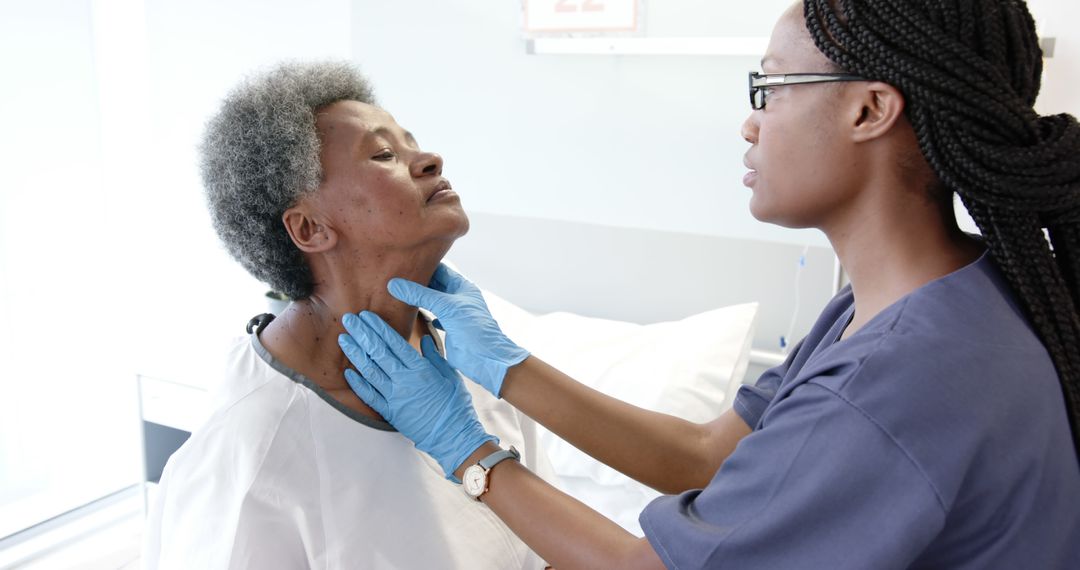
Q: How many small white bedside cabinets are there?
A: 1